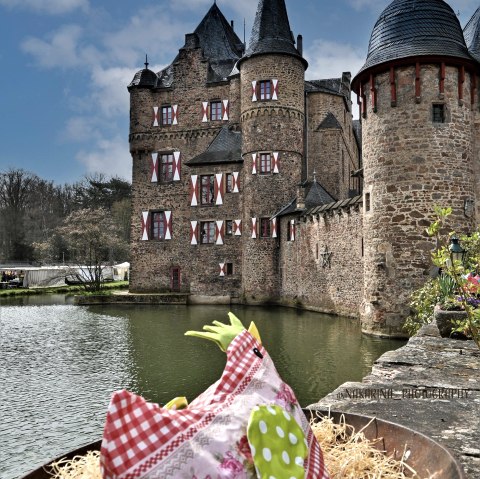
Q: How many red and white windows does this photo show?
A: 13